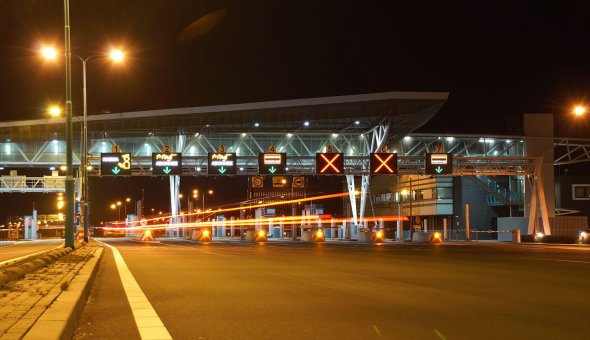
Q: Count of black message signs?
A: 7